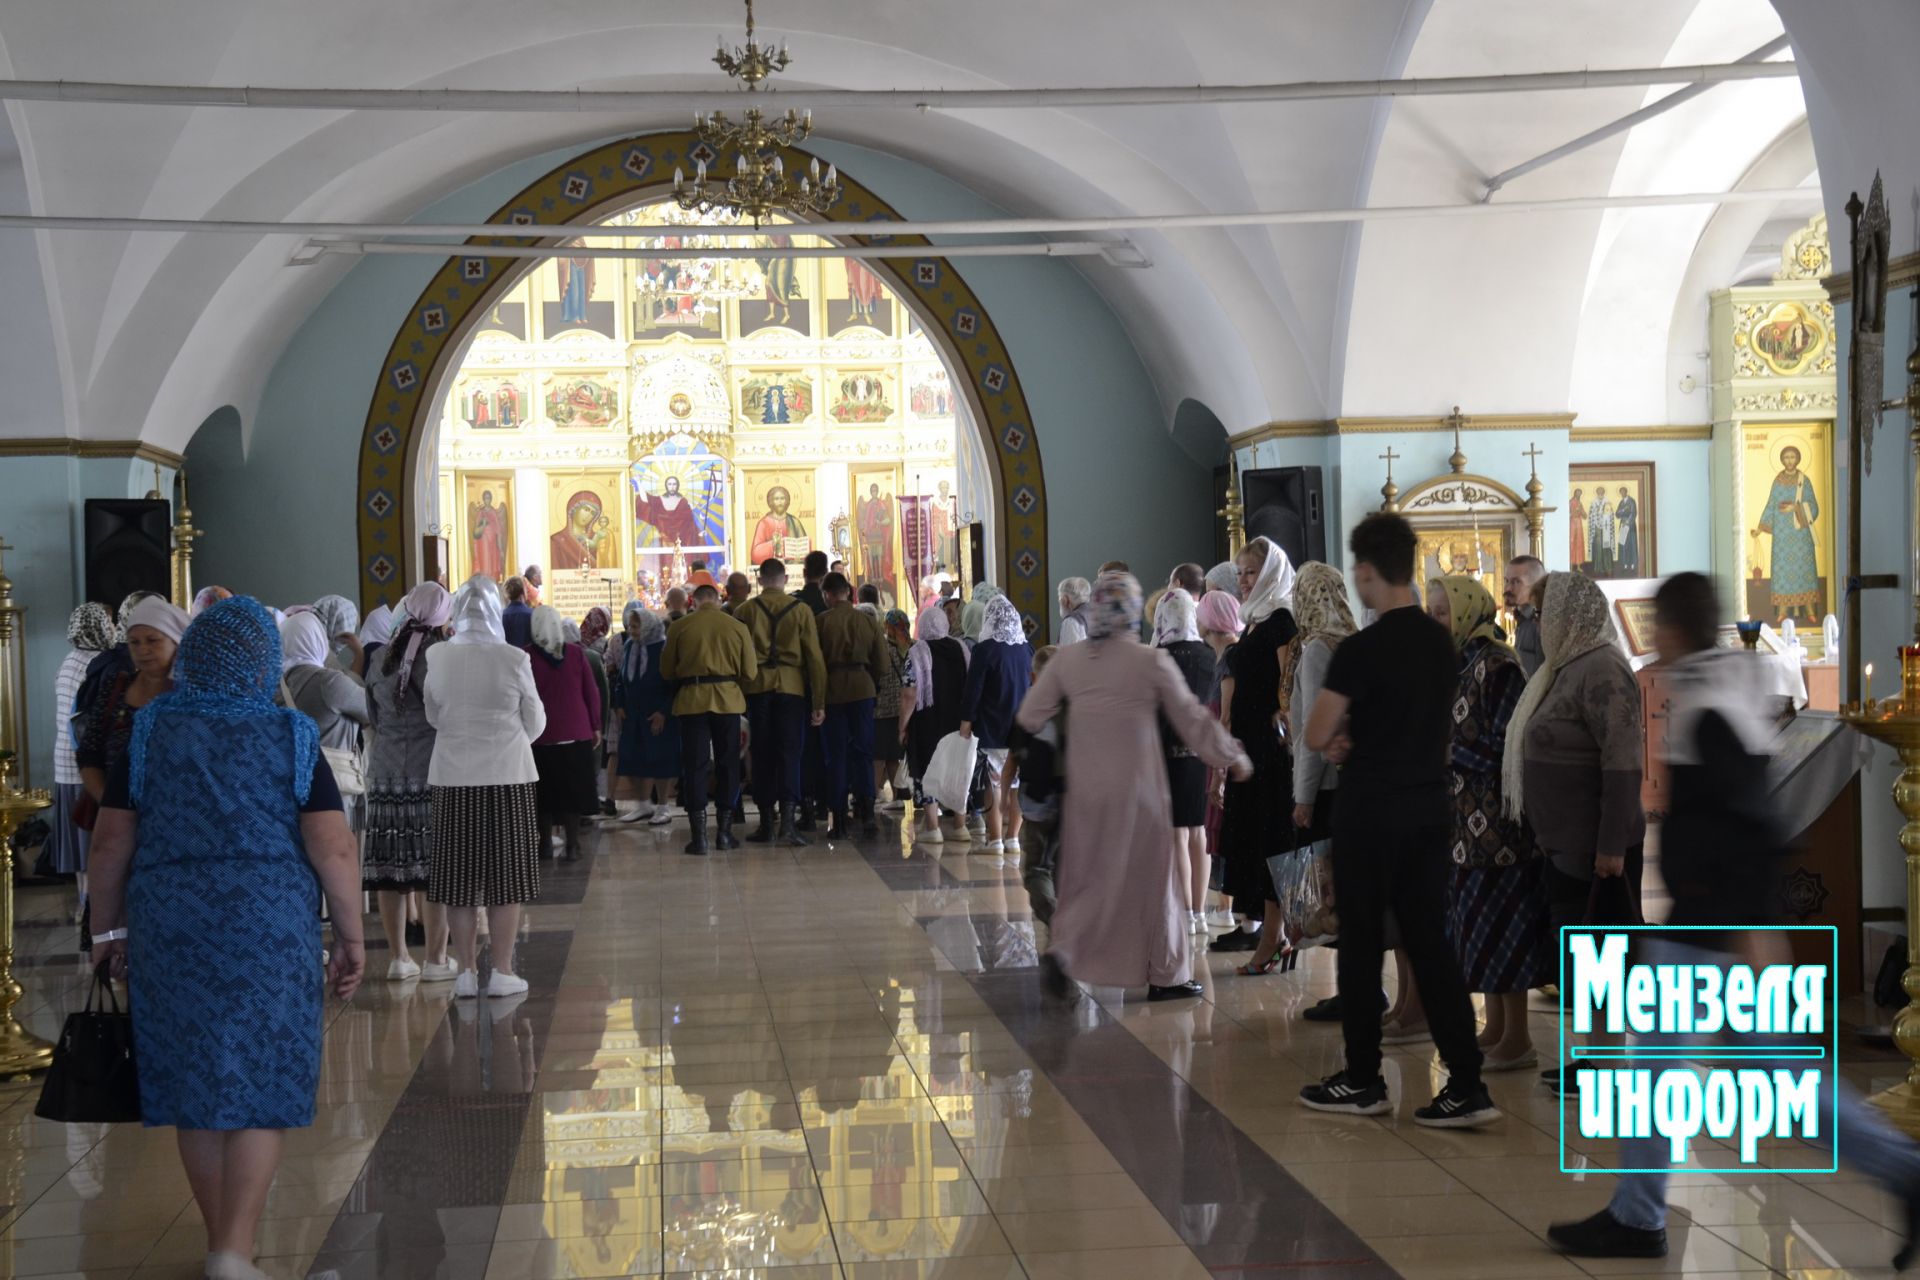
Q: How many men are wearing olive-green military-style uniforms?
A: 3